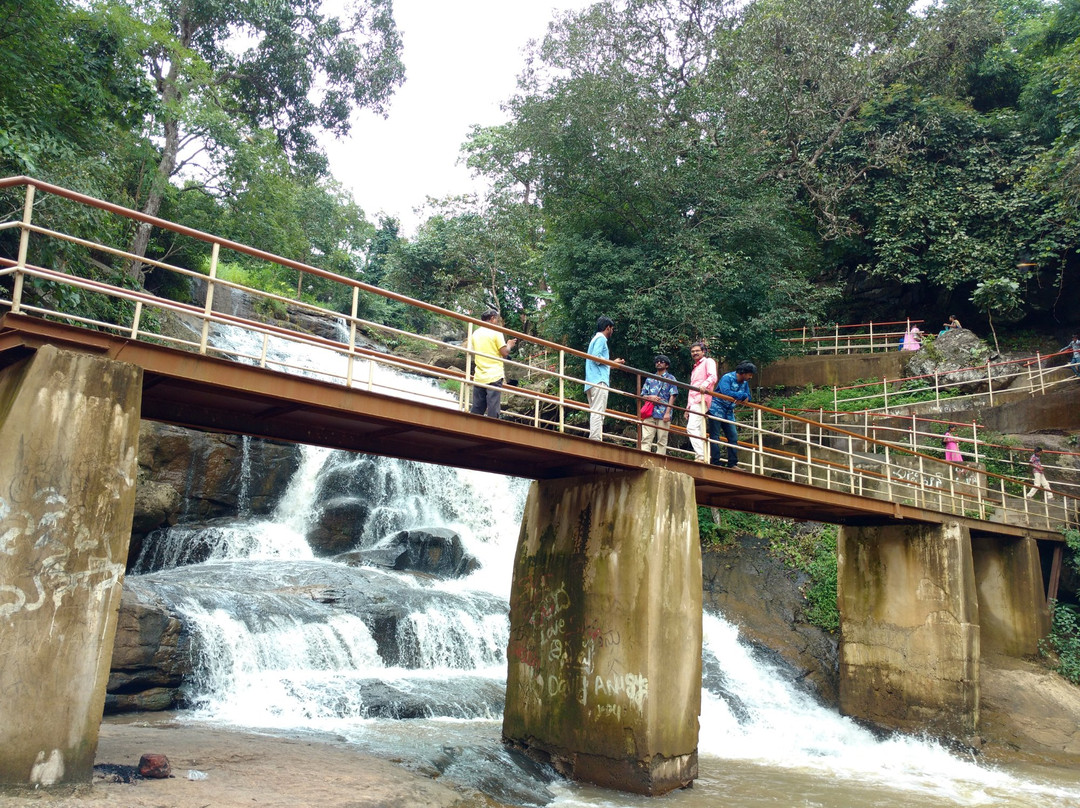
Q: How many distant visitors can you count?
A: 5